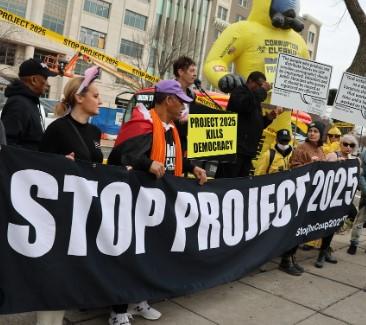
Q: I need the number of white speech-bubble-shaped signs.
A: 2